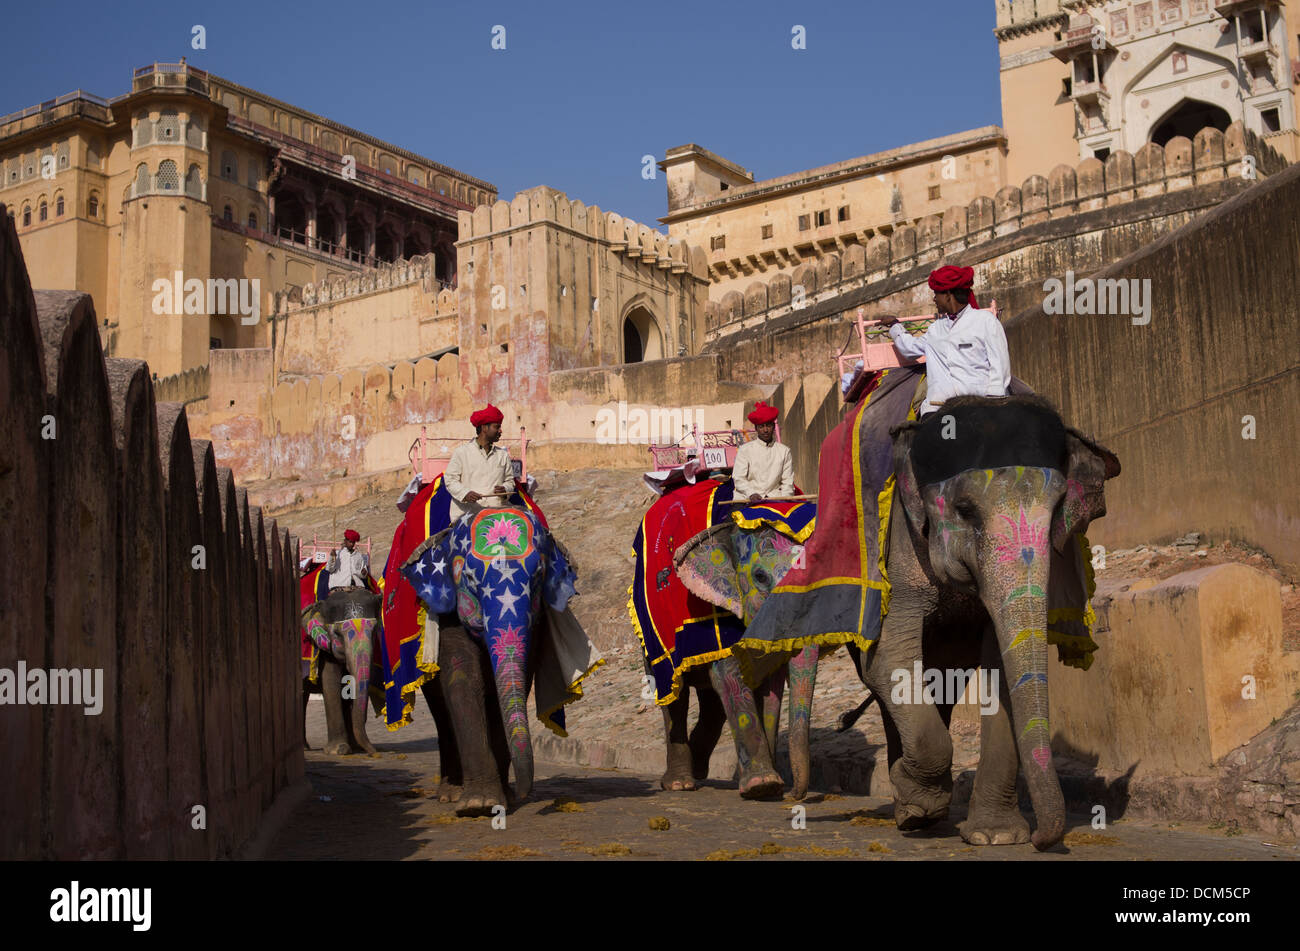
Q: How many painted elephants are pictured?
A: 4